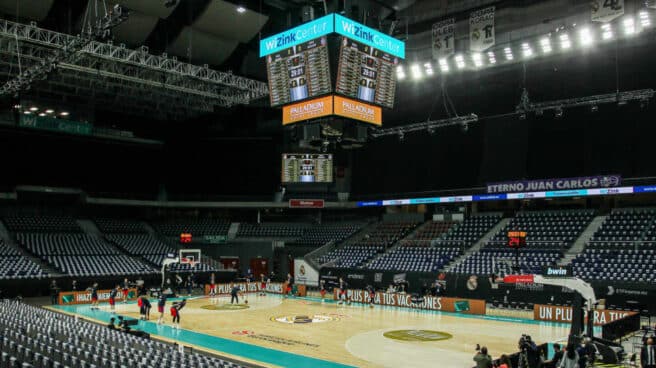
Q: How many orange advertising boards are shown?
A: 6